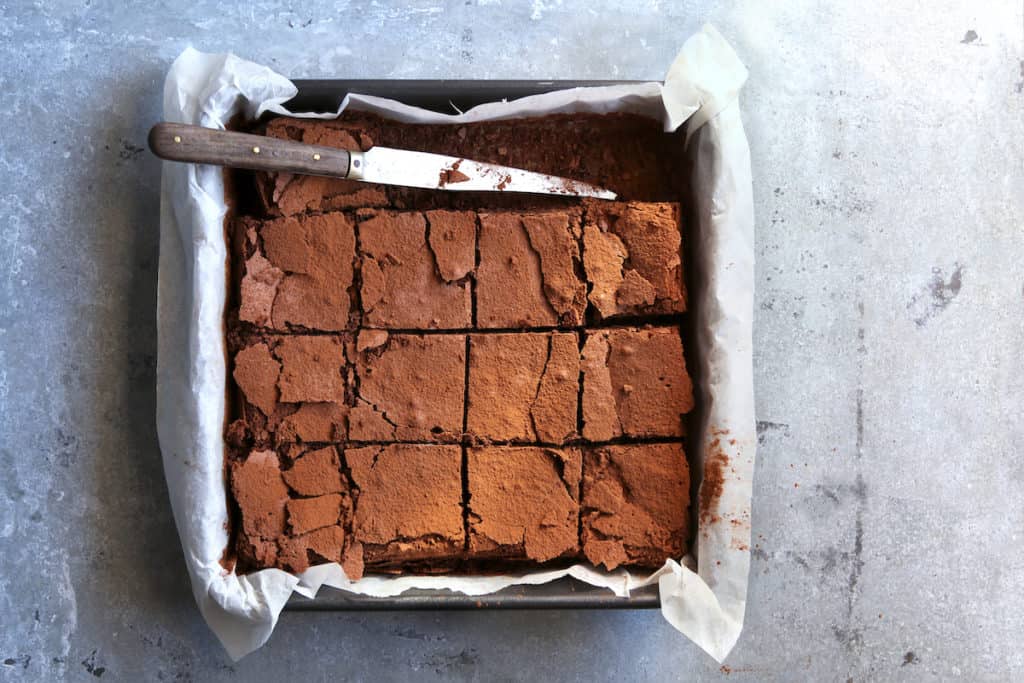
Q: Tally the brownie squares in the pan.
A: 13